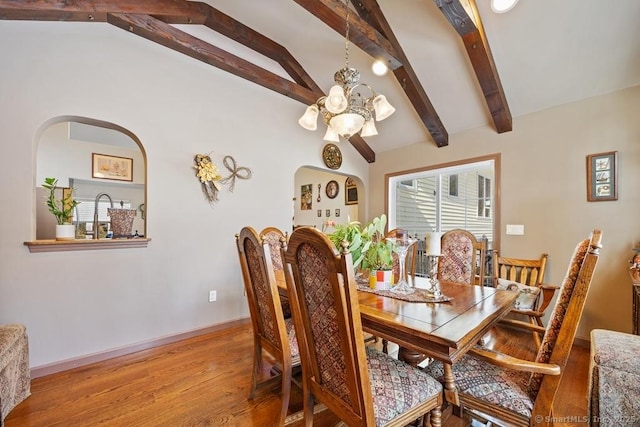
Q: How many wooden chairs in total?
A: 7